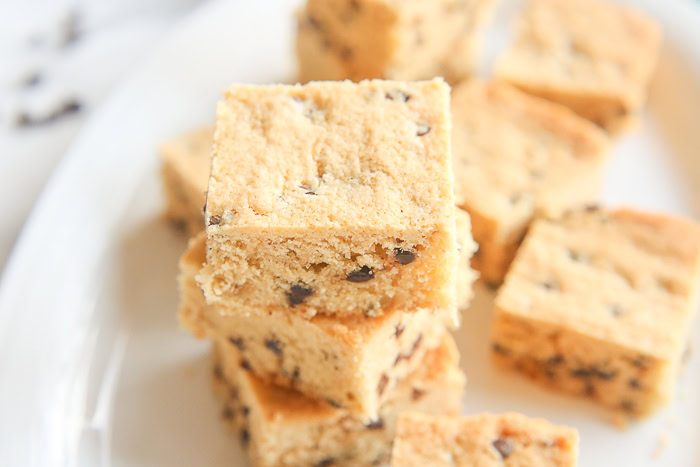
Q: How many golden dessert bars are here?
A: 9